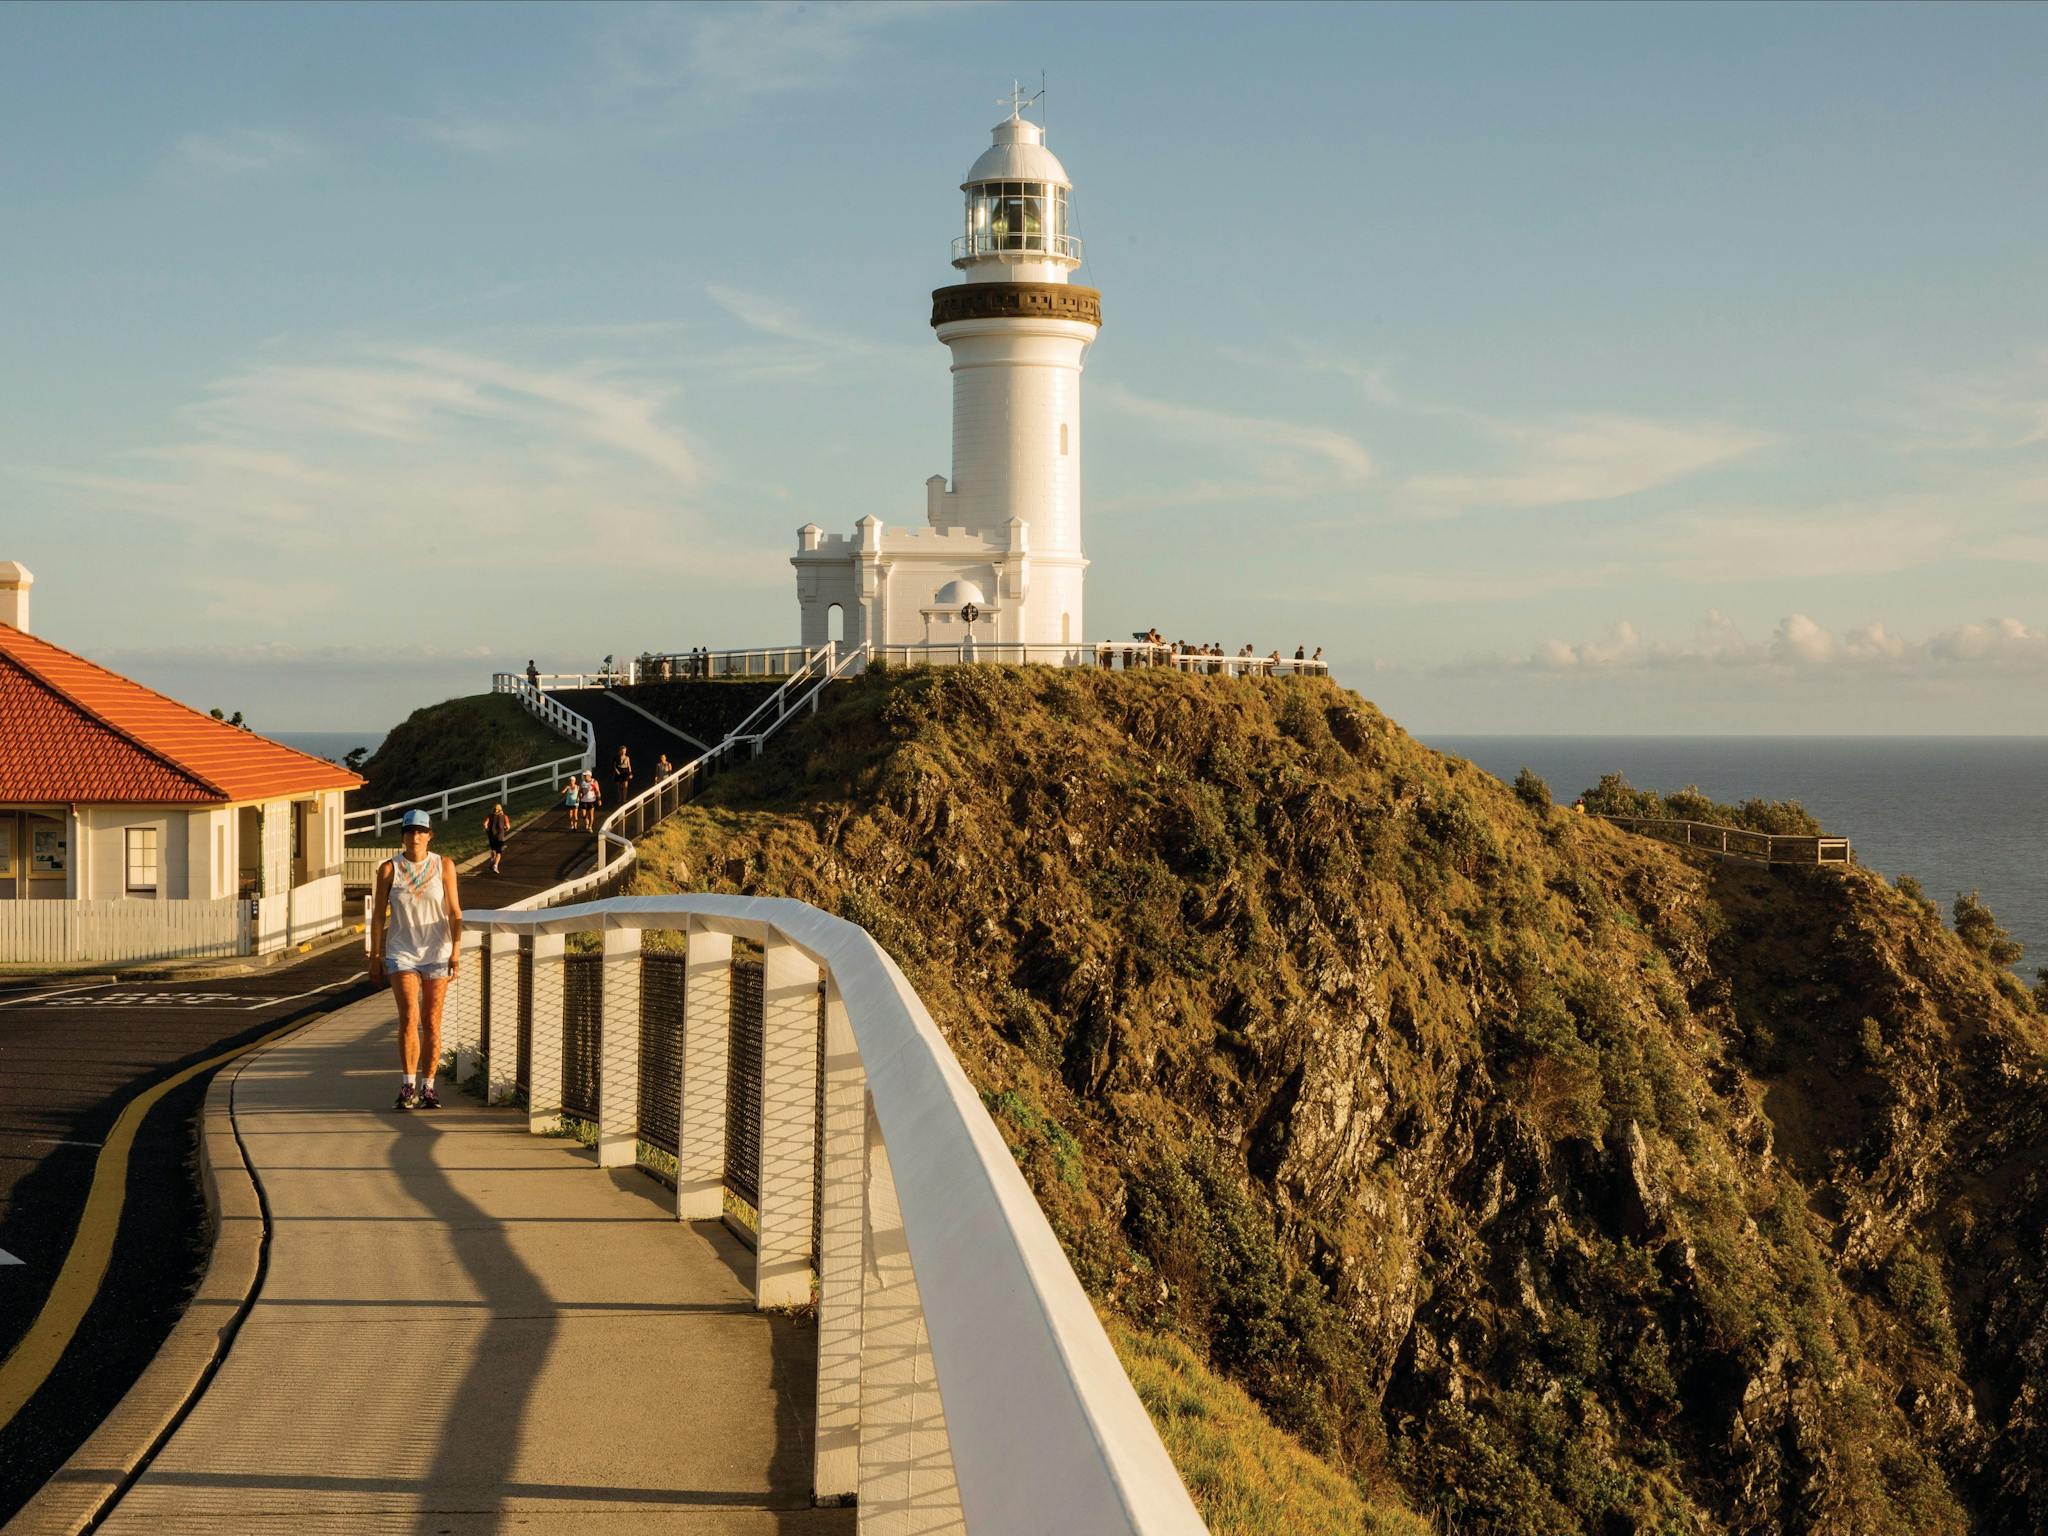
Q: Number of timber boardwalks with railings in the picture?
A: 1